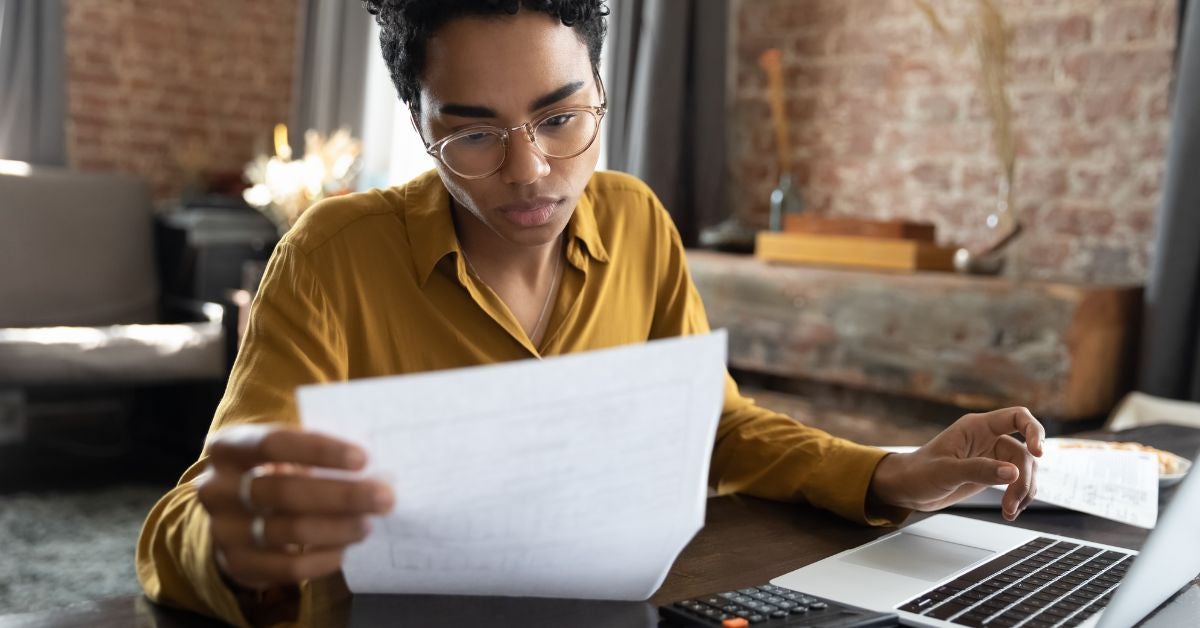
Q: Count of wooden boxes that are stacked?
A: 2